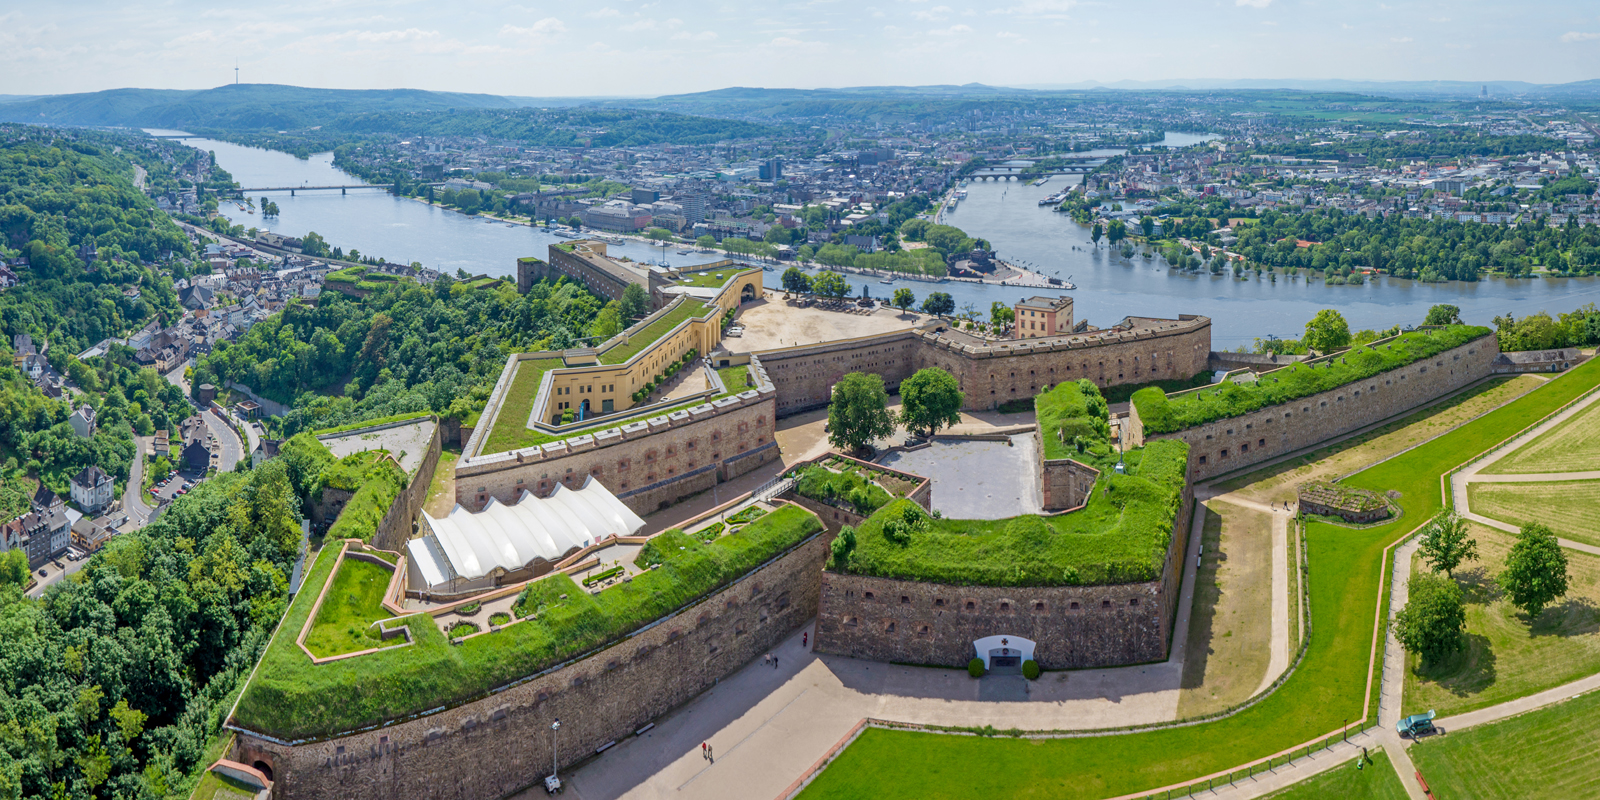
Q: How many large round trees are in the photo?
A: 5